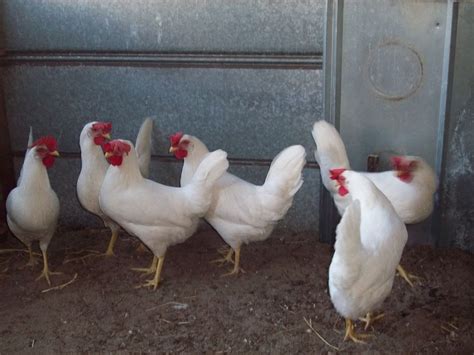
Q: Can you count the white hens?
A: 6